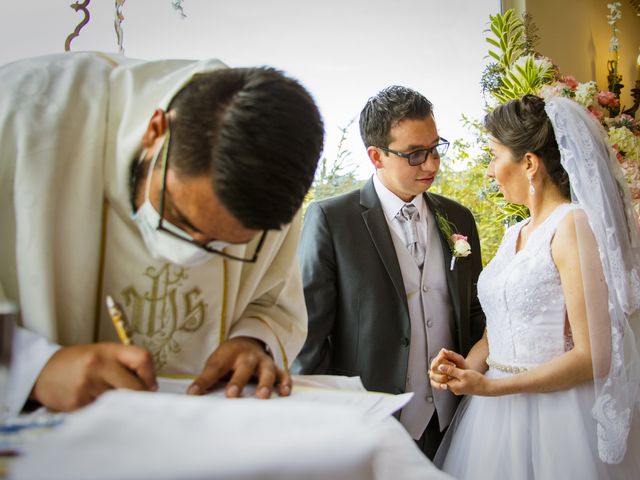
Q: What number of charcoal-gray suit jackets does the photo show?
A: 1